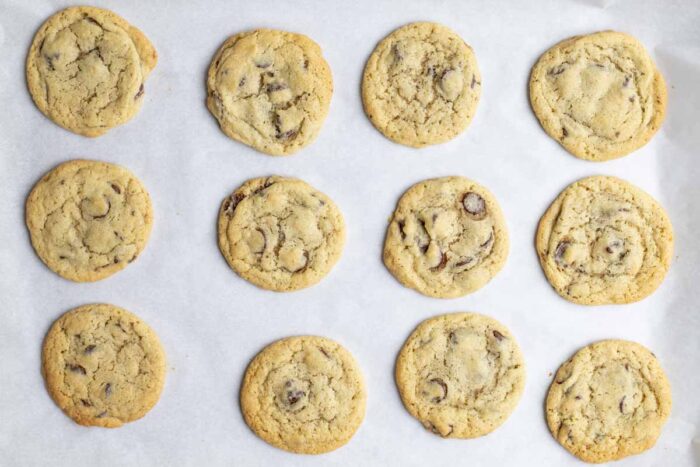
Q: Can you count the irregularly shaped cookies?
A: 1